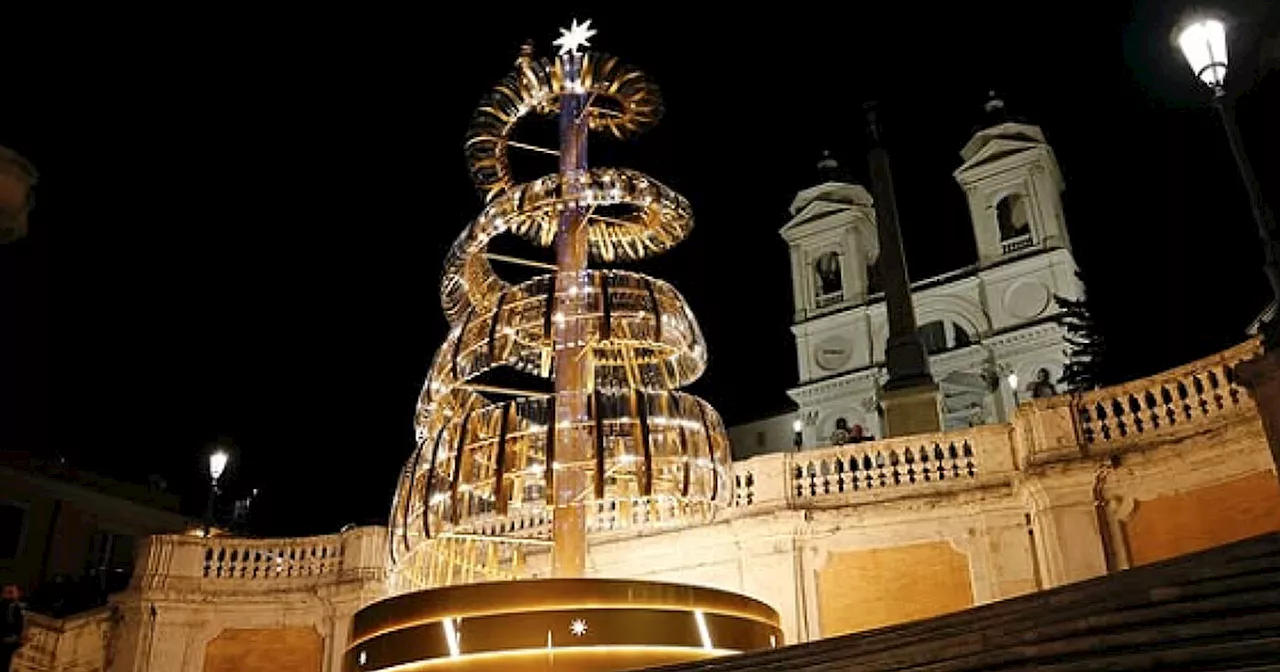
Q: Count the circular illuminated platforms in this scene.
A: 1